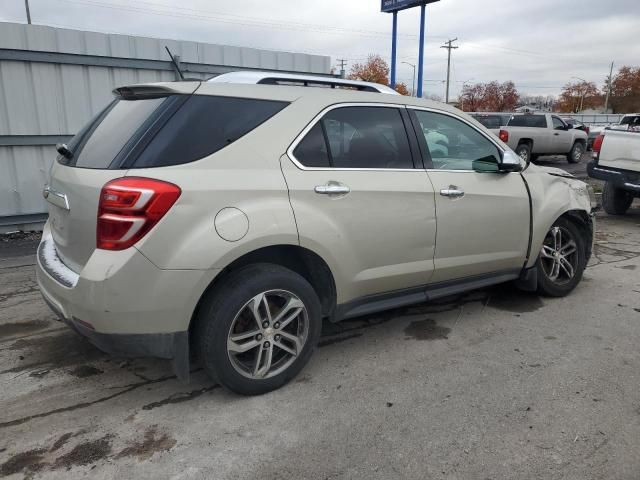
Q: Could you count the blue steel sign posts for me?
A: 2